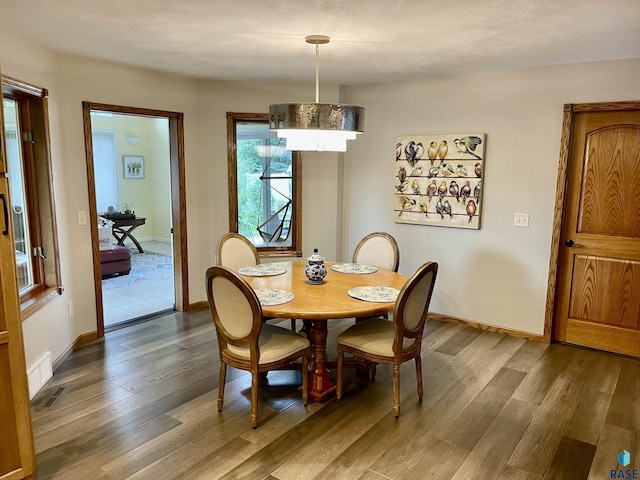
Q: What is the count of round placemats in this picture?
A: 4